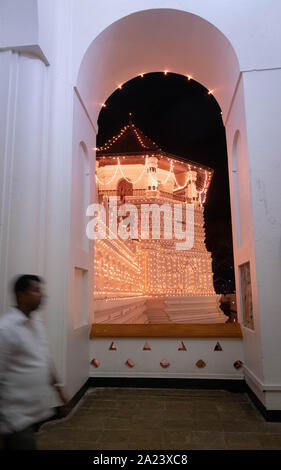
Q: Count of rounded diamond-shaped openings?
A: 5